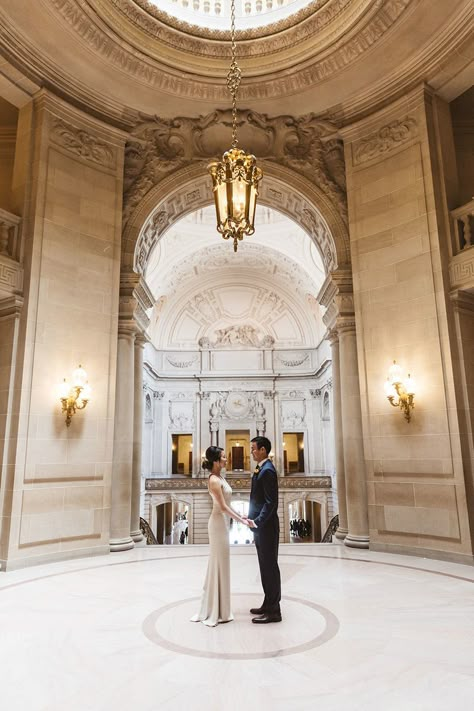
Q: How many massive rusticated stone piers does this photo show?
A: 2